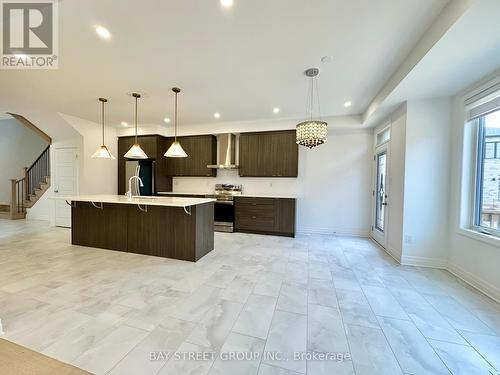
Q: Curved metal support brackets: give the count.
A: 4